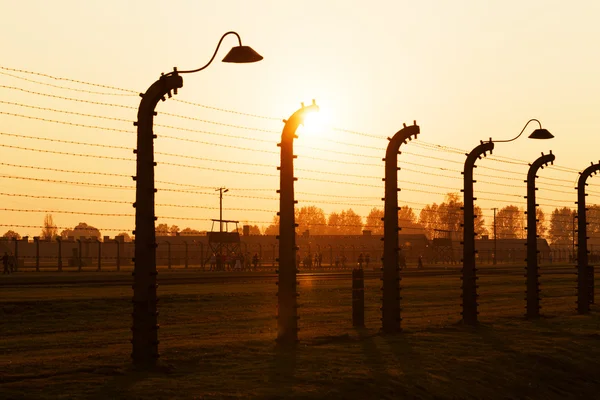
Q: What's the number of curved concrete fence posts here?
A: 6